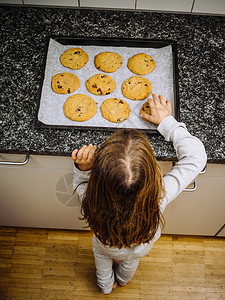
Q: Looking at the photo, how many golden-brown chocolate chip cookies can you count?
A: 9